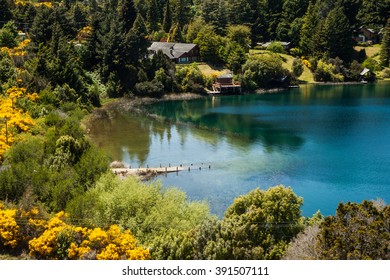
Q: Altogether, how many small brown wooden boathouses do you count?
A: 1